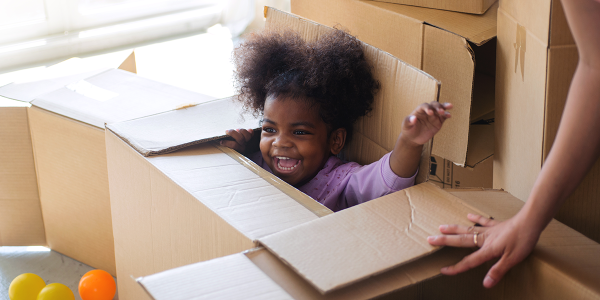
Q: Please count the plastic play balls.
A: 3